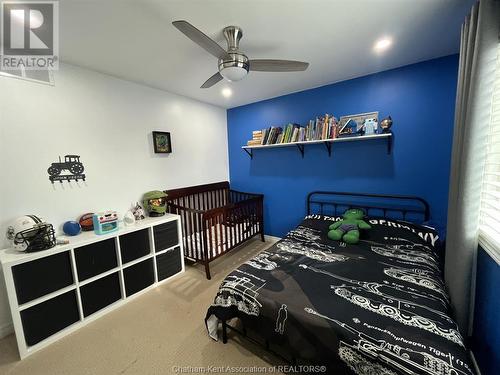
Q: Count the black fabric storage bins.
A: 8